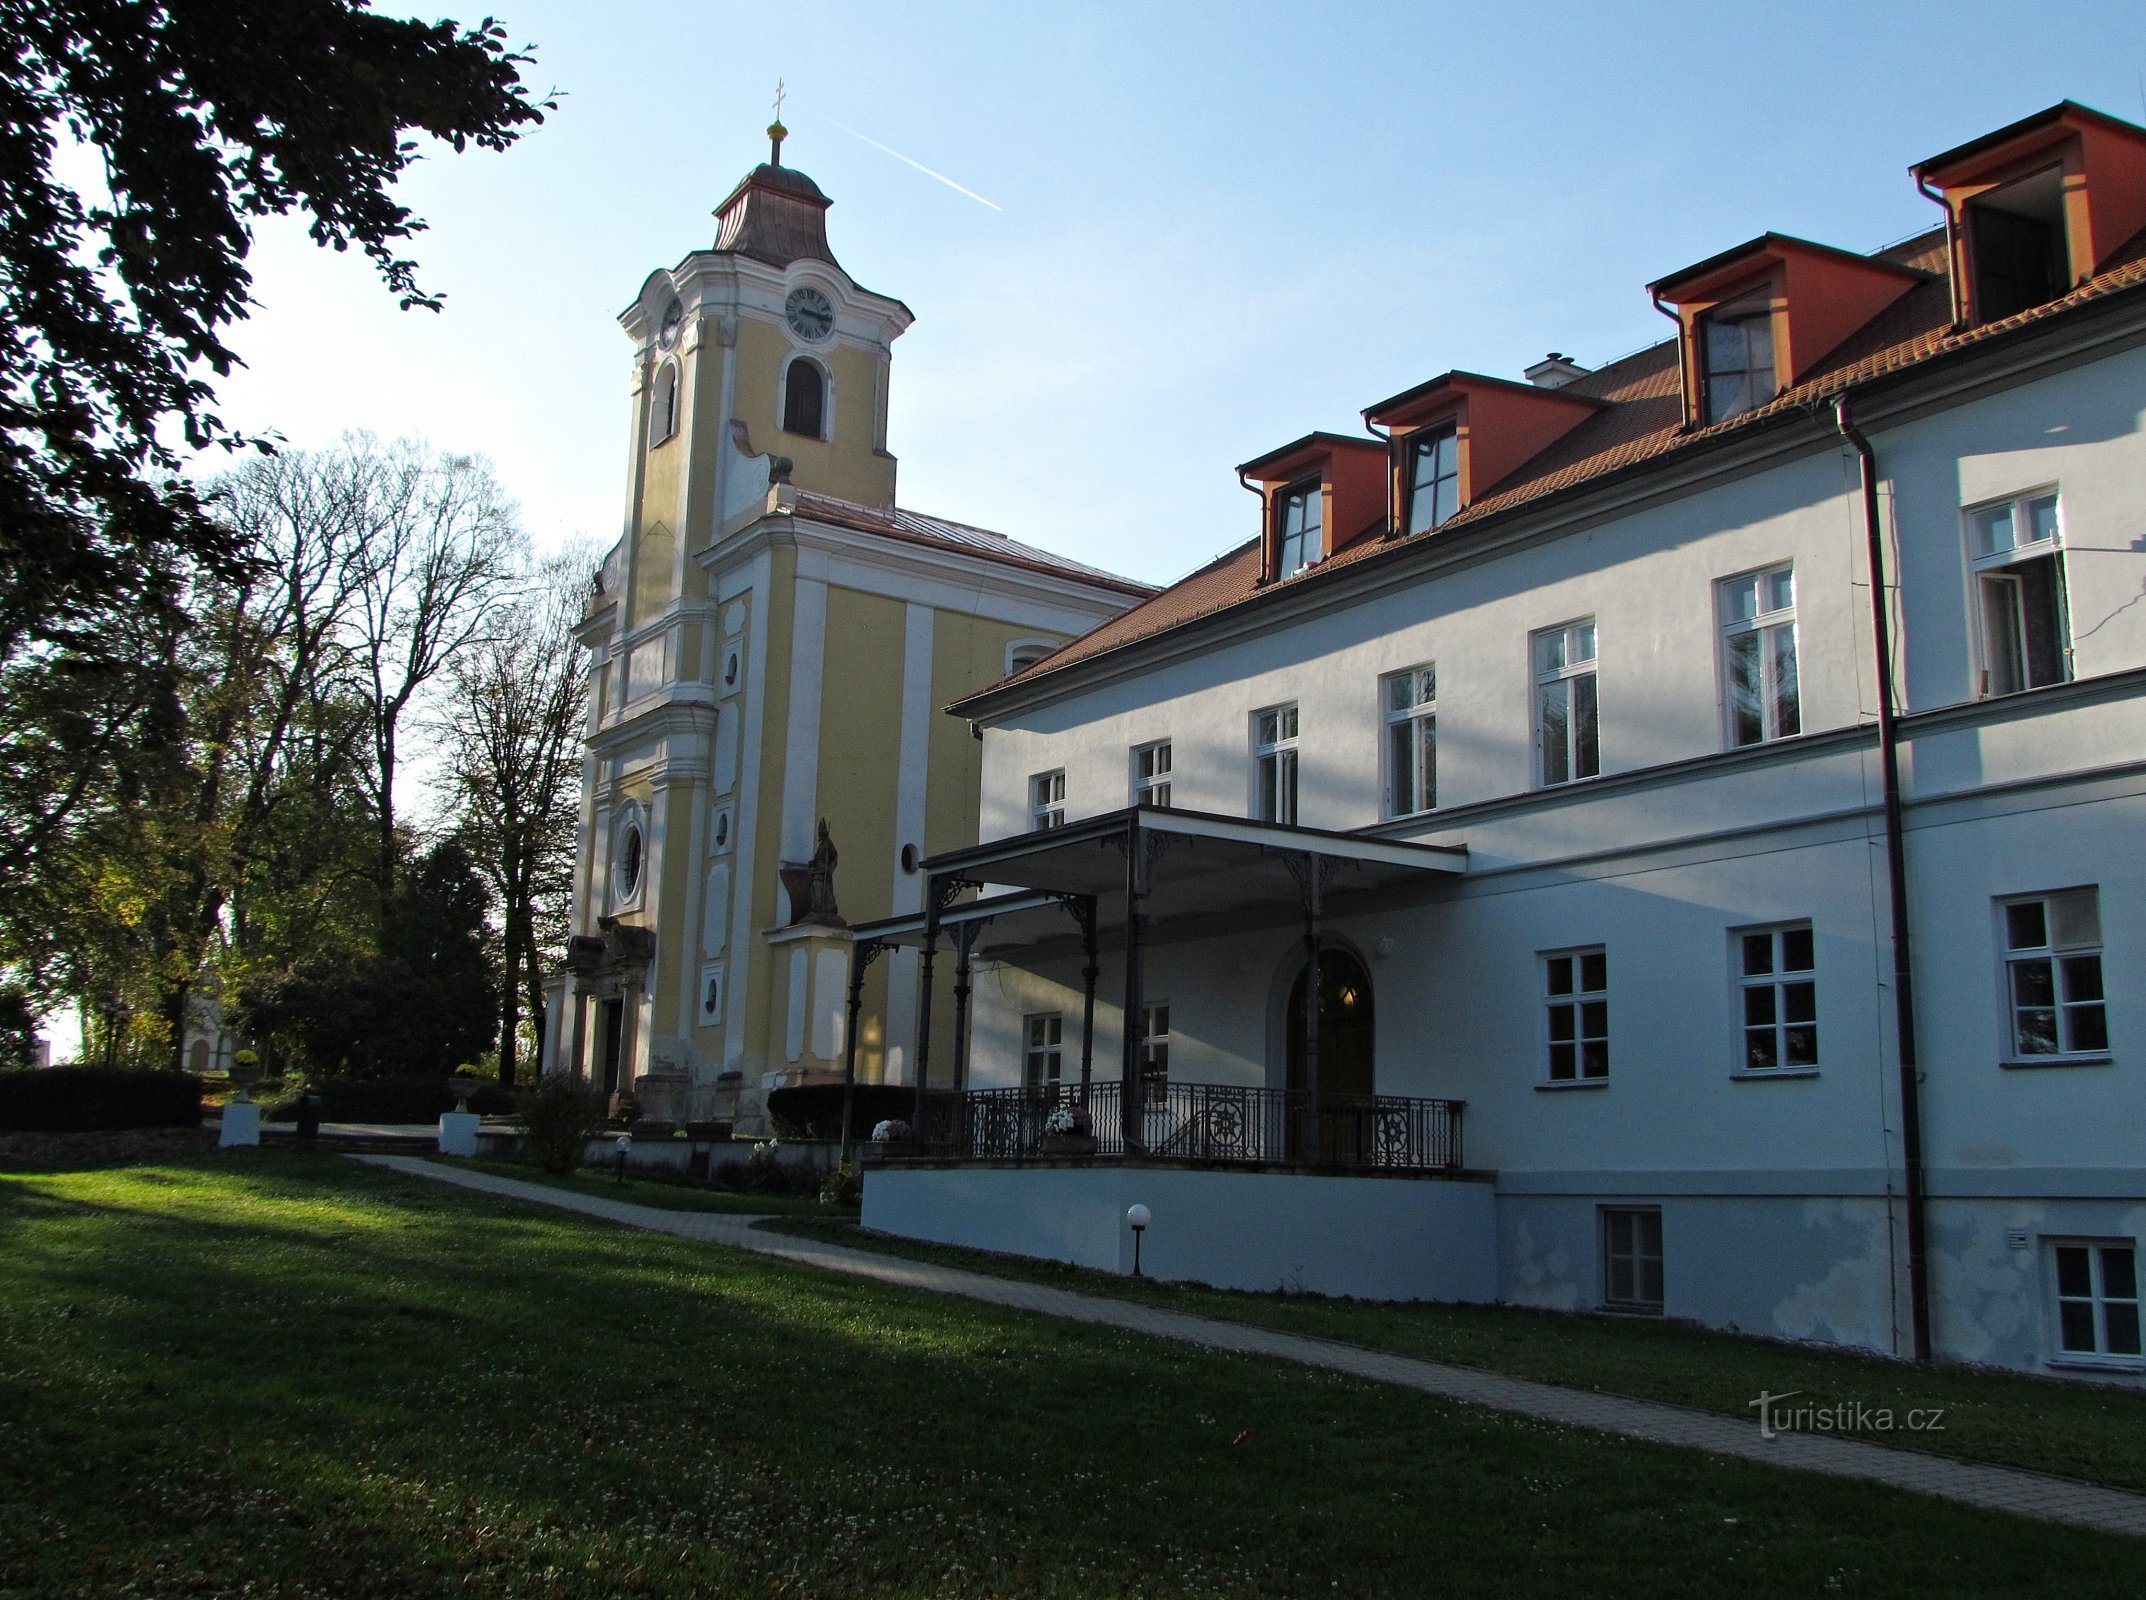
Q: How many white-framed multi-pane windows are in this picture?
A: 14